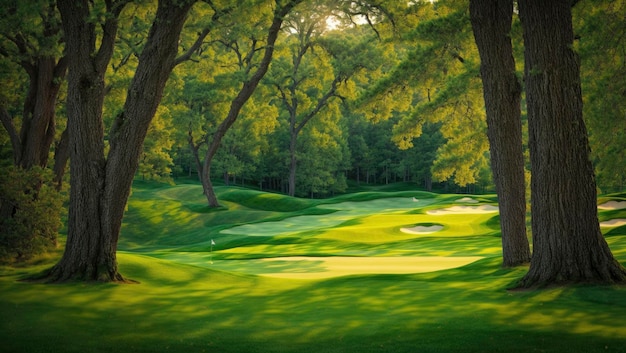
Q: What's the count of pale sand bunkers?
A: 5